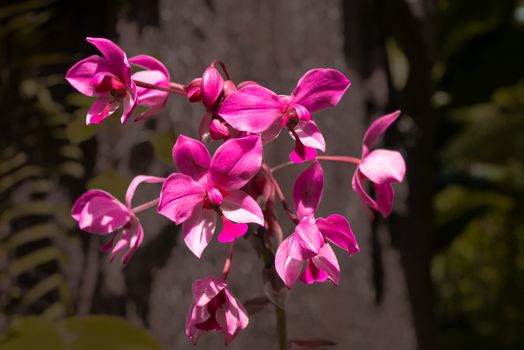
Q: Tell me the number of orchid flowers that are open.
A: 8